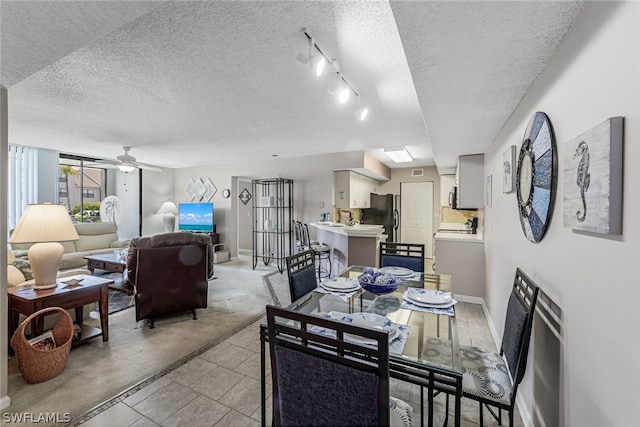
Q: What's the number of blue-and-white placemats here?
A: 4